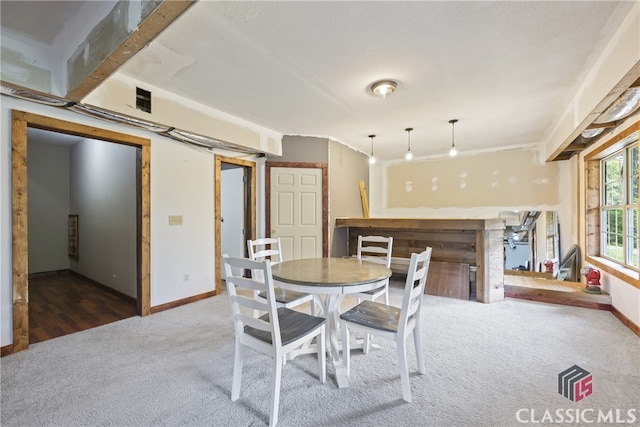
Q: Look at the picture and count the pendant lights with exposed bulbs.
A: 3